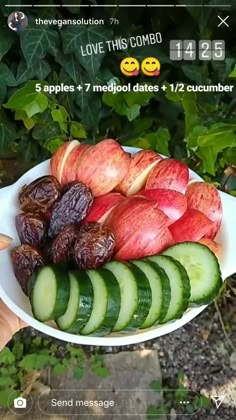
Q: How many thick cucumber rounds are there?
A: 7